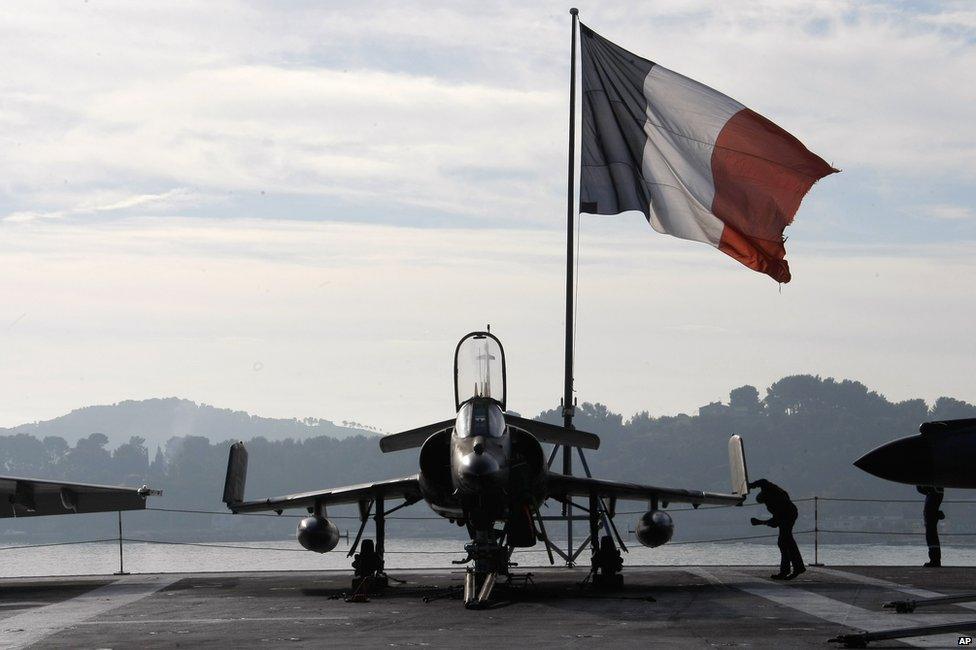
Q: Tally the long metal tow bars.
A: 2